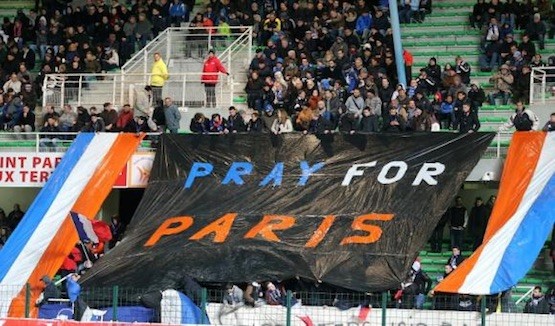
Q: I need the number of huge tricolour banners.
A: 2